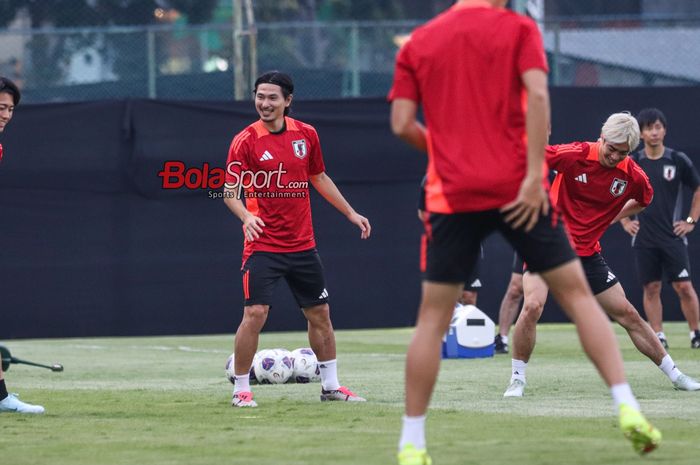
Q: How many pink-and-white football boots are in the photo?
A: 2